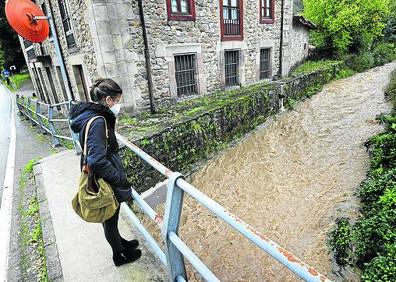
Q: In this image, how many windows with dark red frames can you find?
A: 3